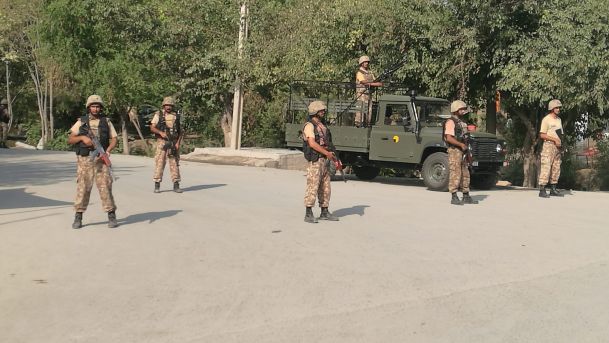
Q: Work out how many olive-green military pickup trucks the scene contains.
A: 1